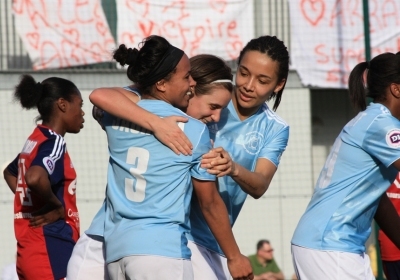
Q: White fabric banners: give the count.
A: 3